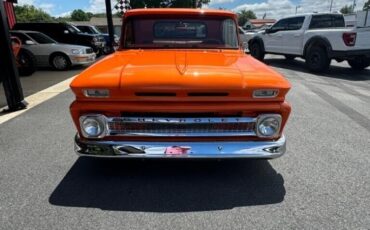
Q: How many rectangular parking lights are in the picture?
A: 2